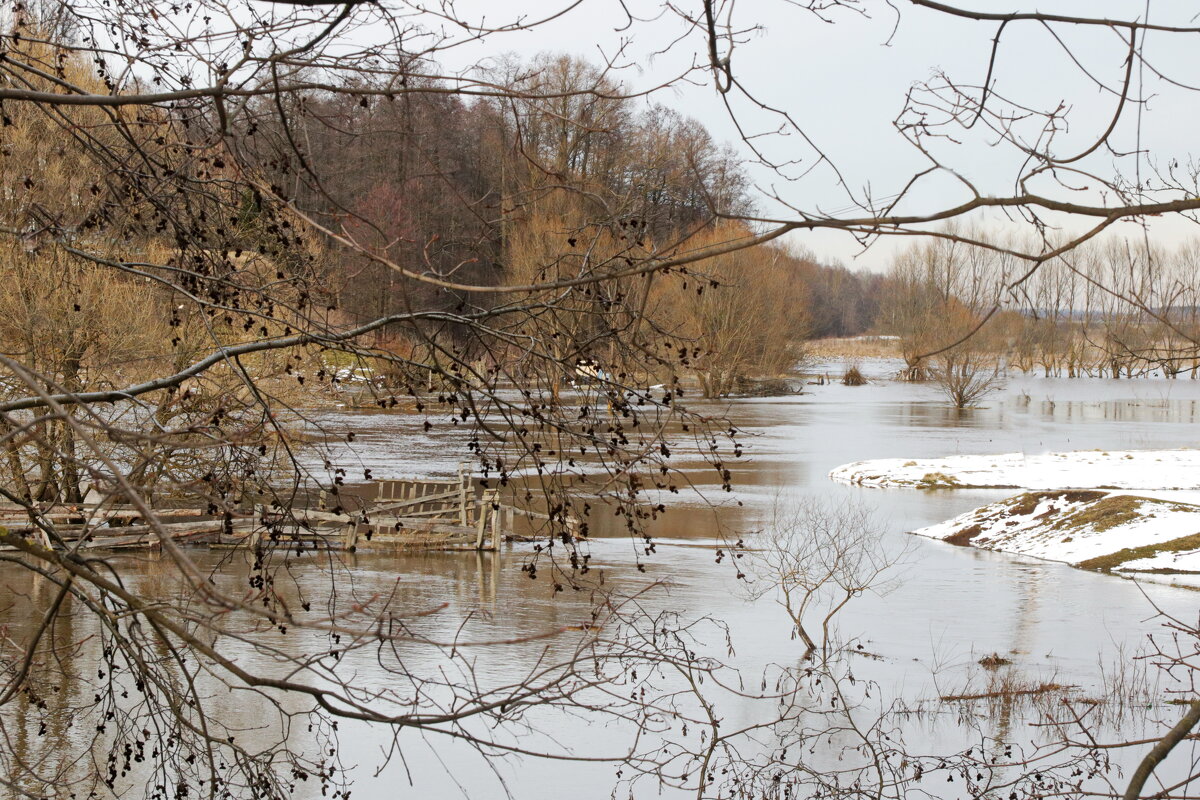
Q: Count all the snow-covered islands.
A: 2